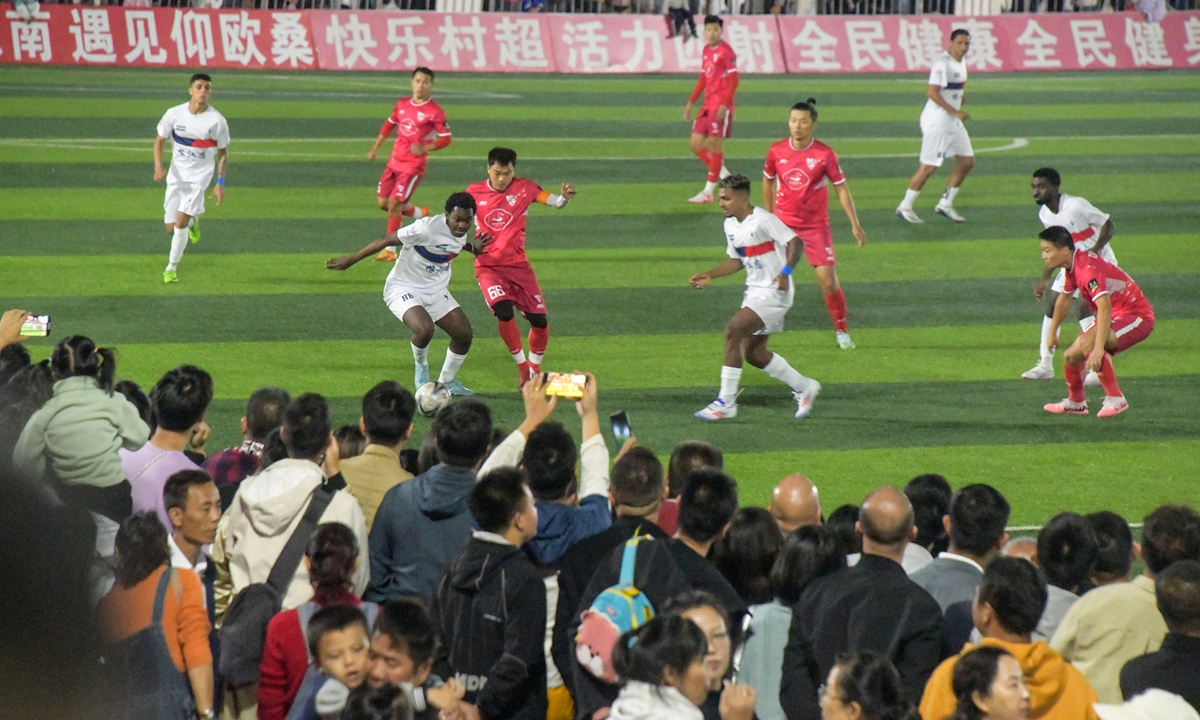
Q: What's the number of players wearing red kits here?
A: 5